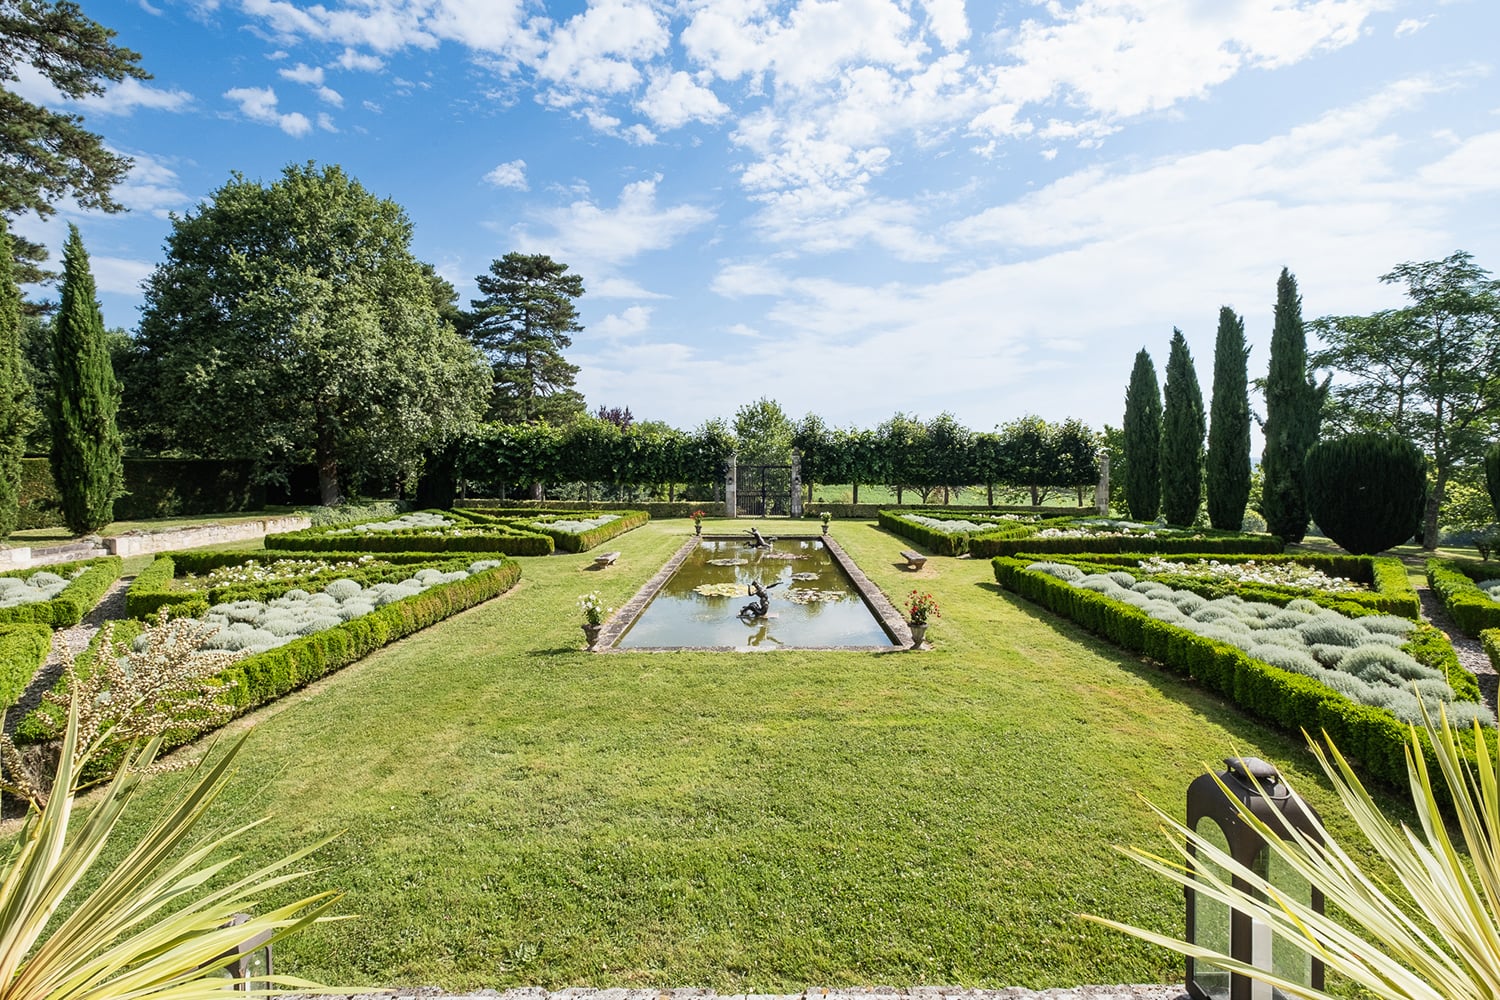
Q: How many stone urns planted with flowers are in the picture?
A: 4